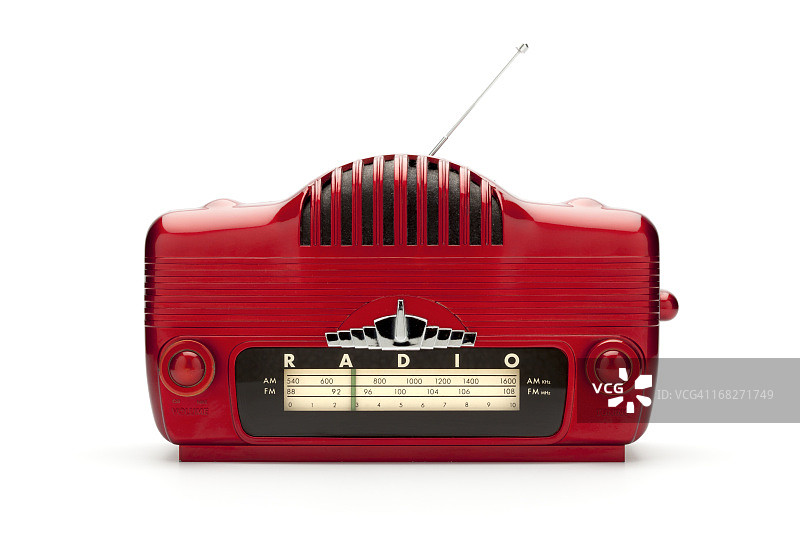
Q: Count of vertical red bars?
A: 9